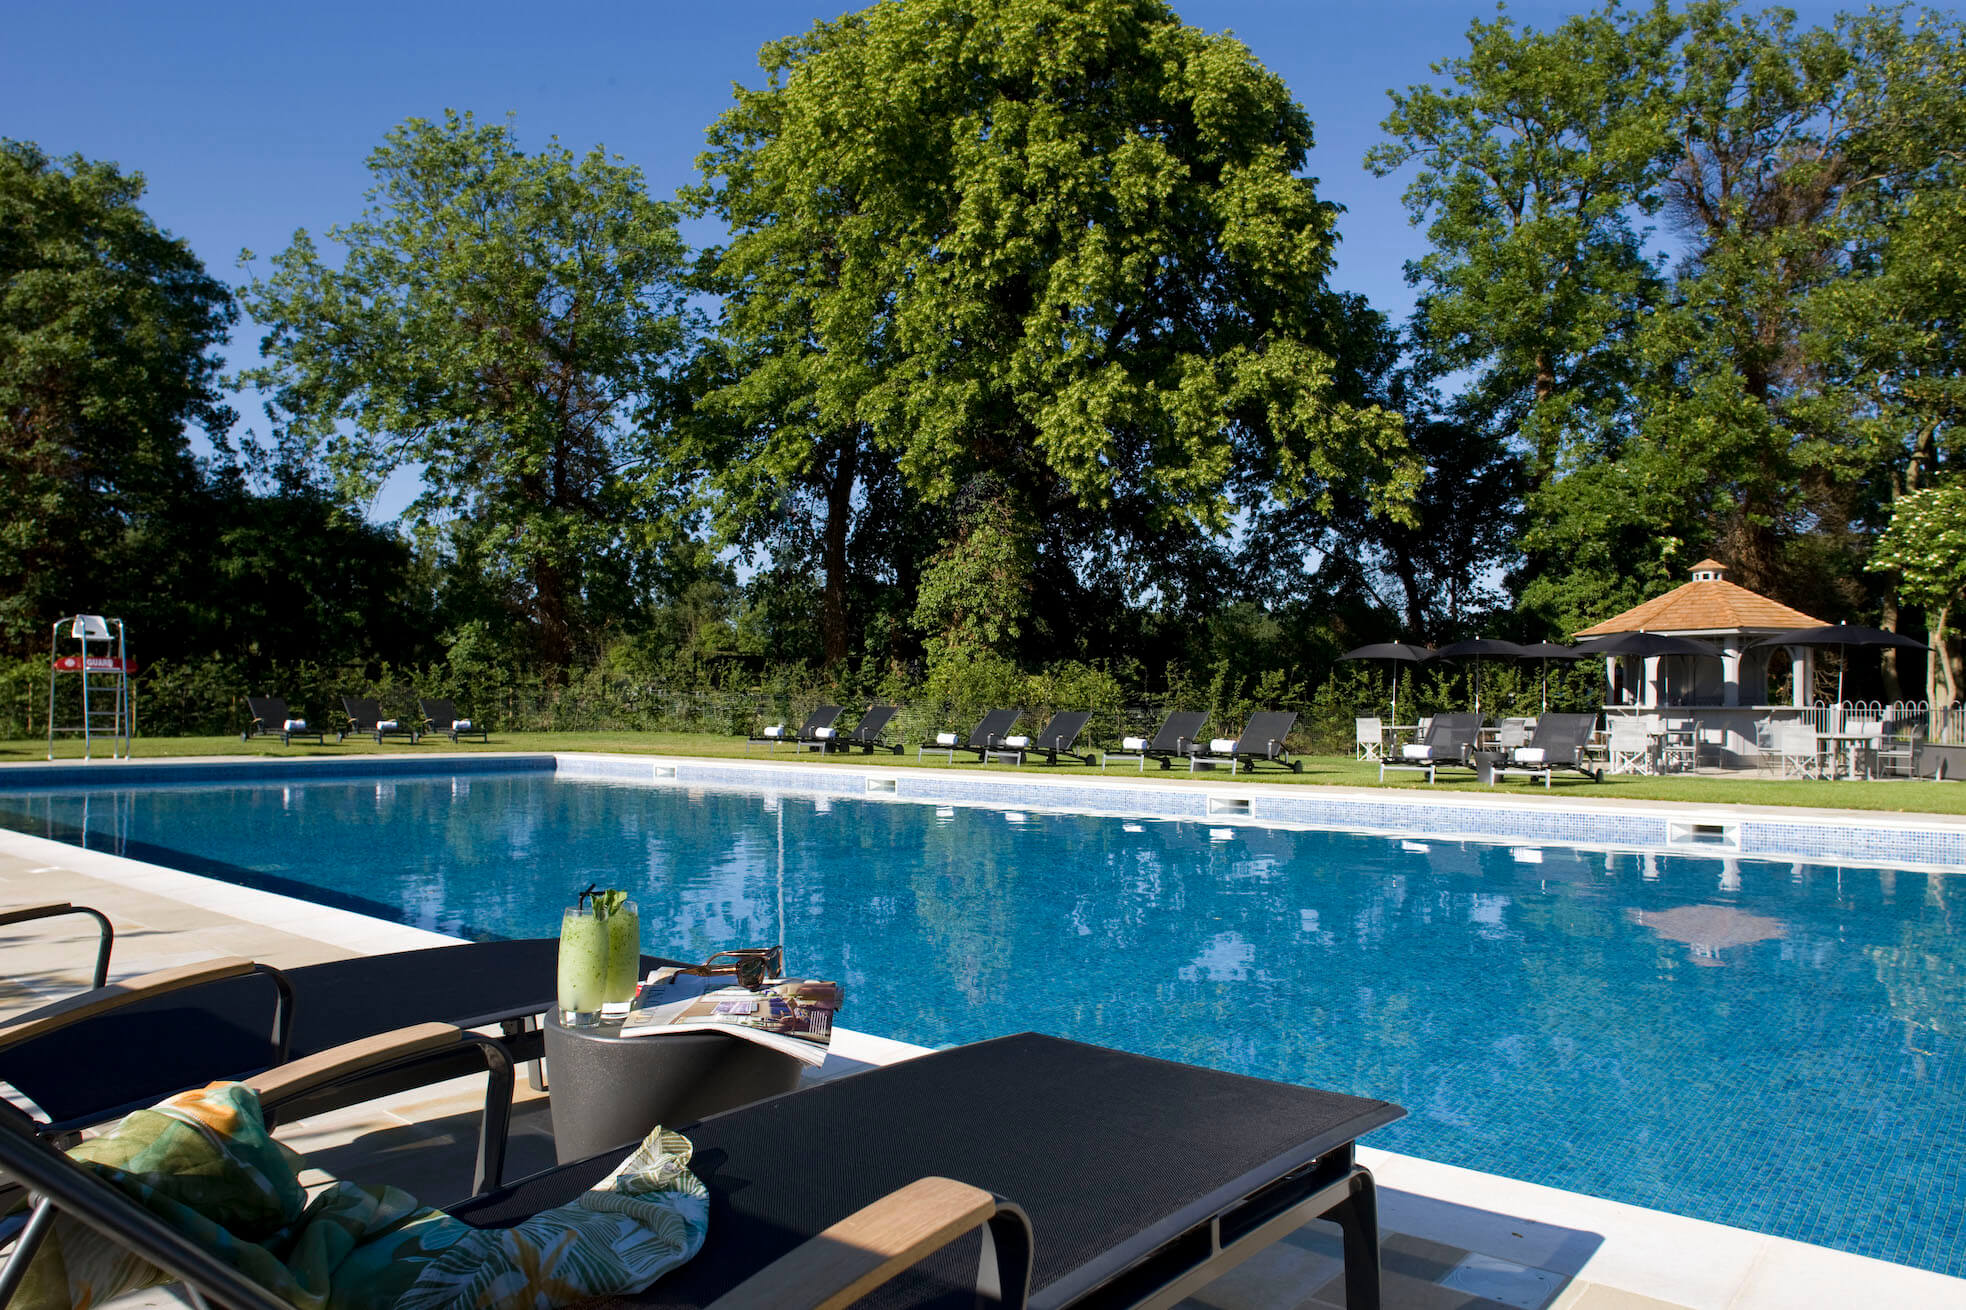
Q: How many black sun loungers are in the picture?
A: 13